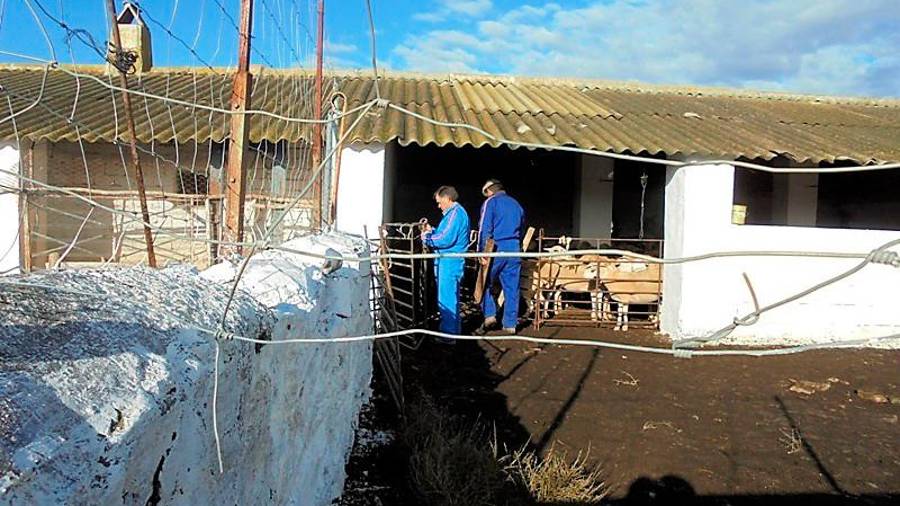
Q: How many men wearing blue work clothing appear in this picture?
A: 2